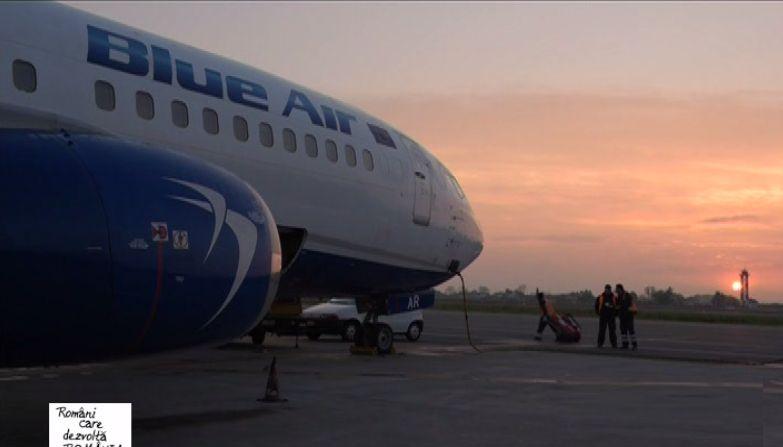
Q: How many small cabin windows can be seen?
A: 12